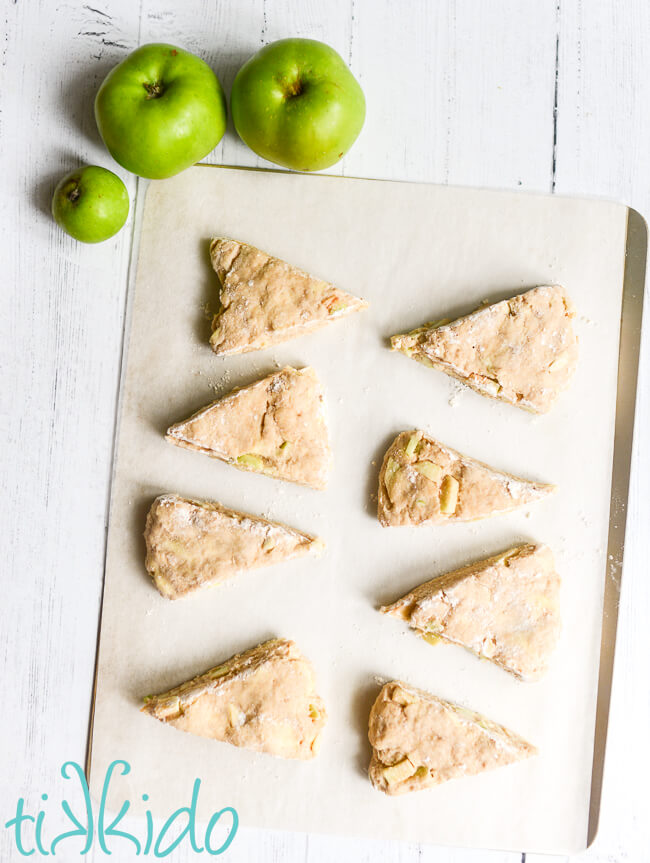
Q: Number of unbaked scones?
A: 8